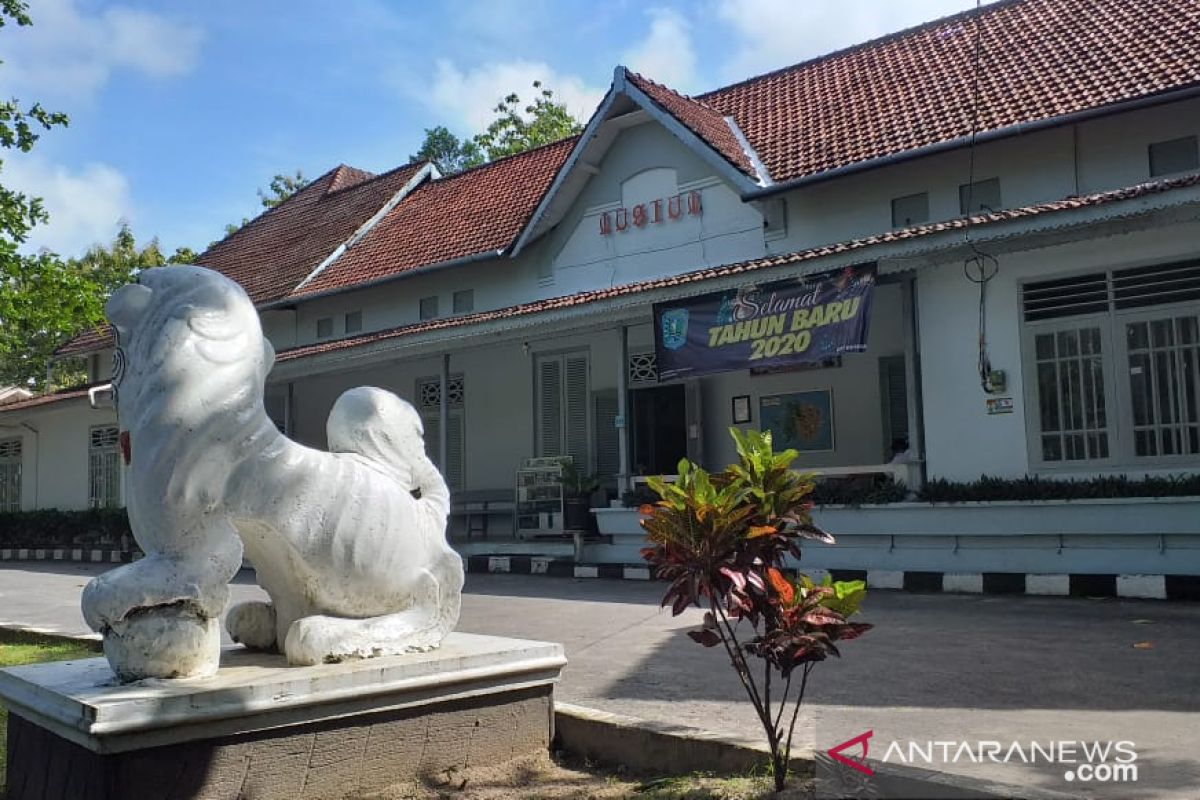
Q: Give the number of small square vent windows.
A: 7